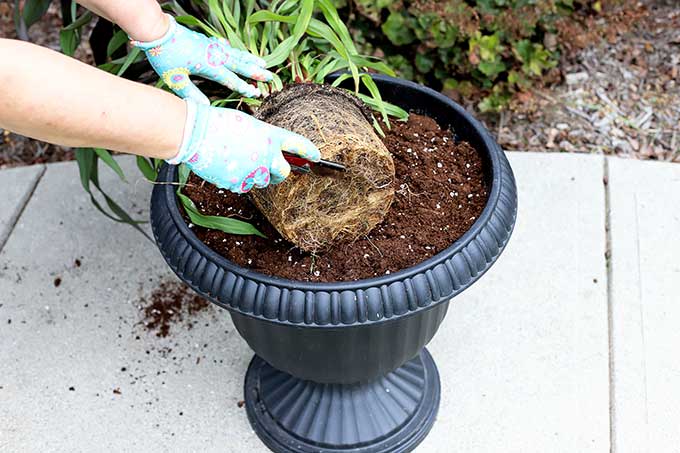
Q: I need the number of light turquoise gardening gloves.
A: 2